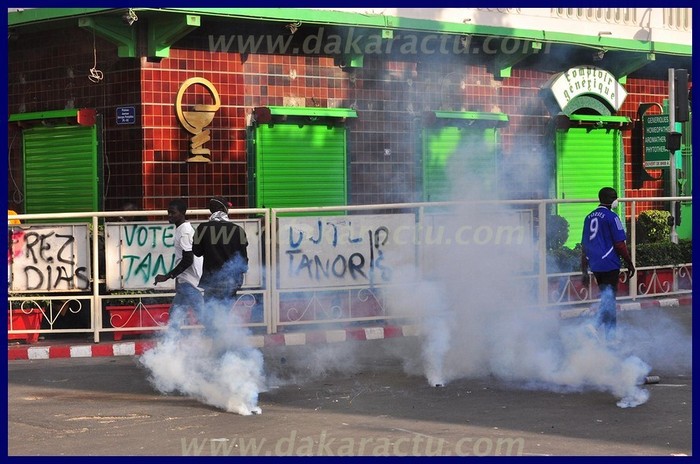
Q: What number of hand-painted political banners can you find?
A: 3